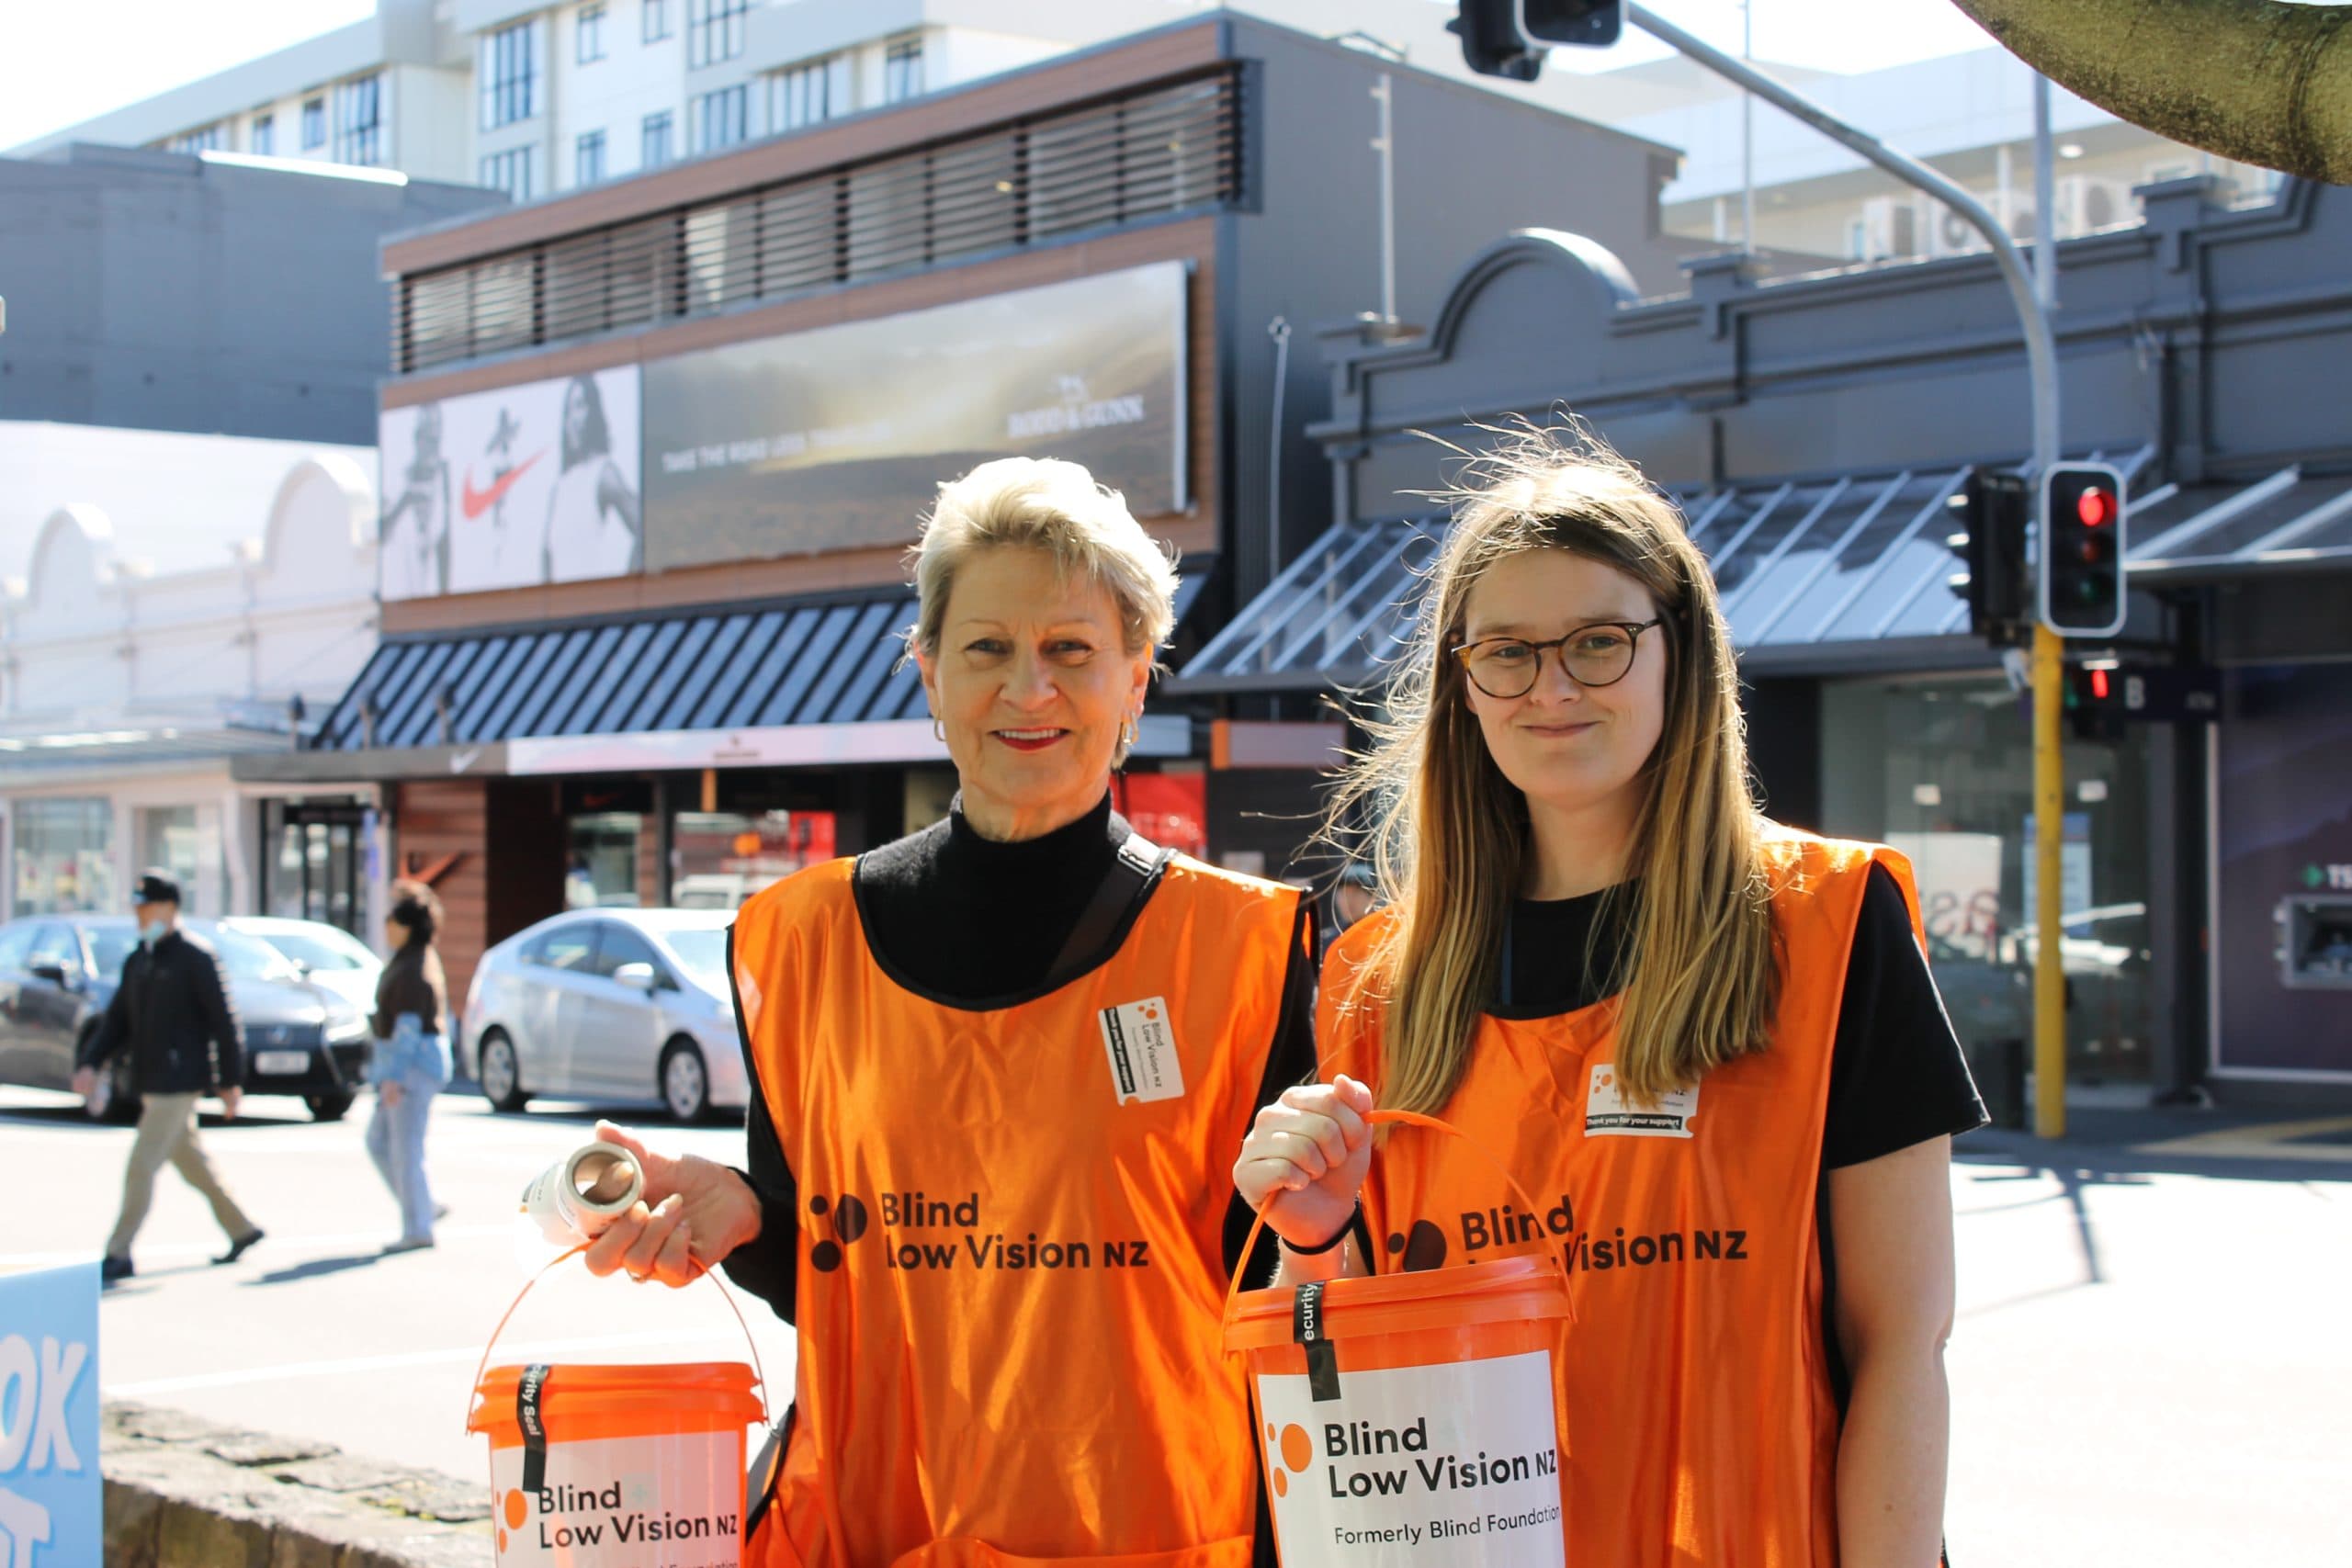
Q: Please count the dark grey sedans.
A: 1